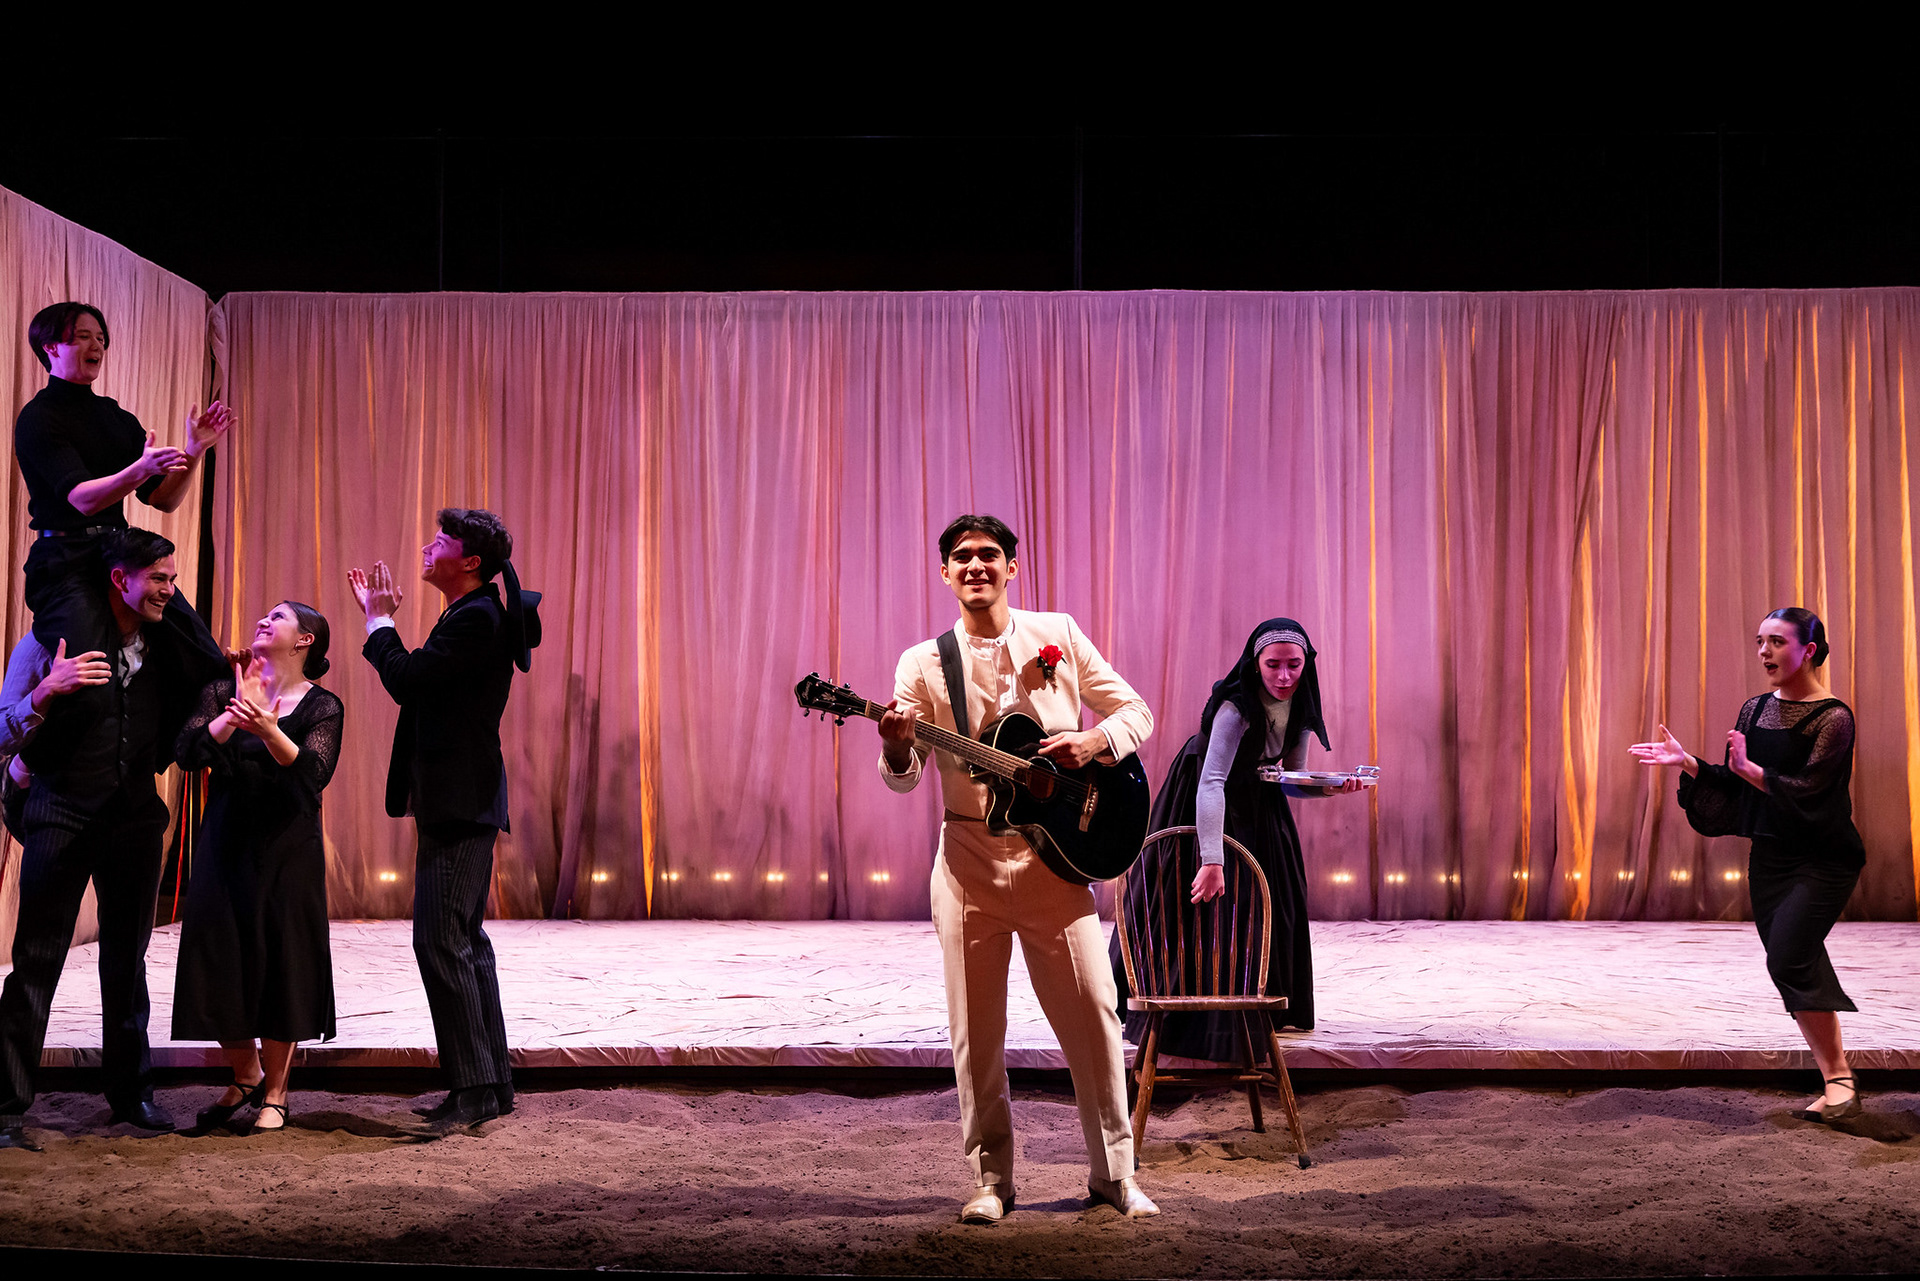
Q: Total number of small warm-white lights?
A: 15